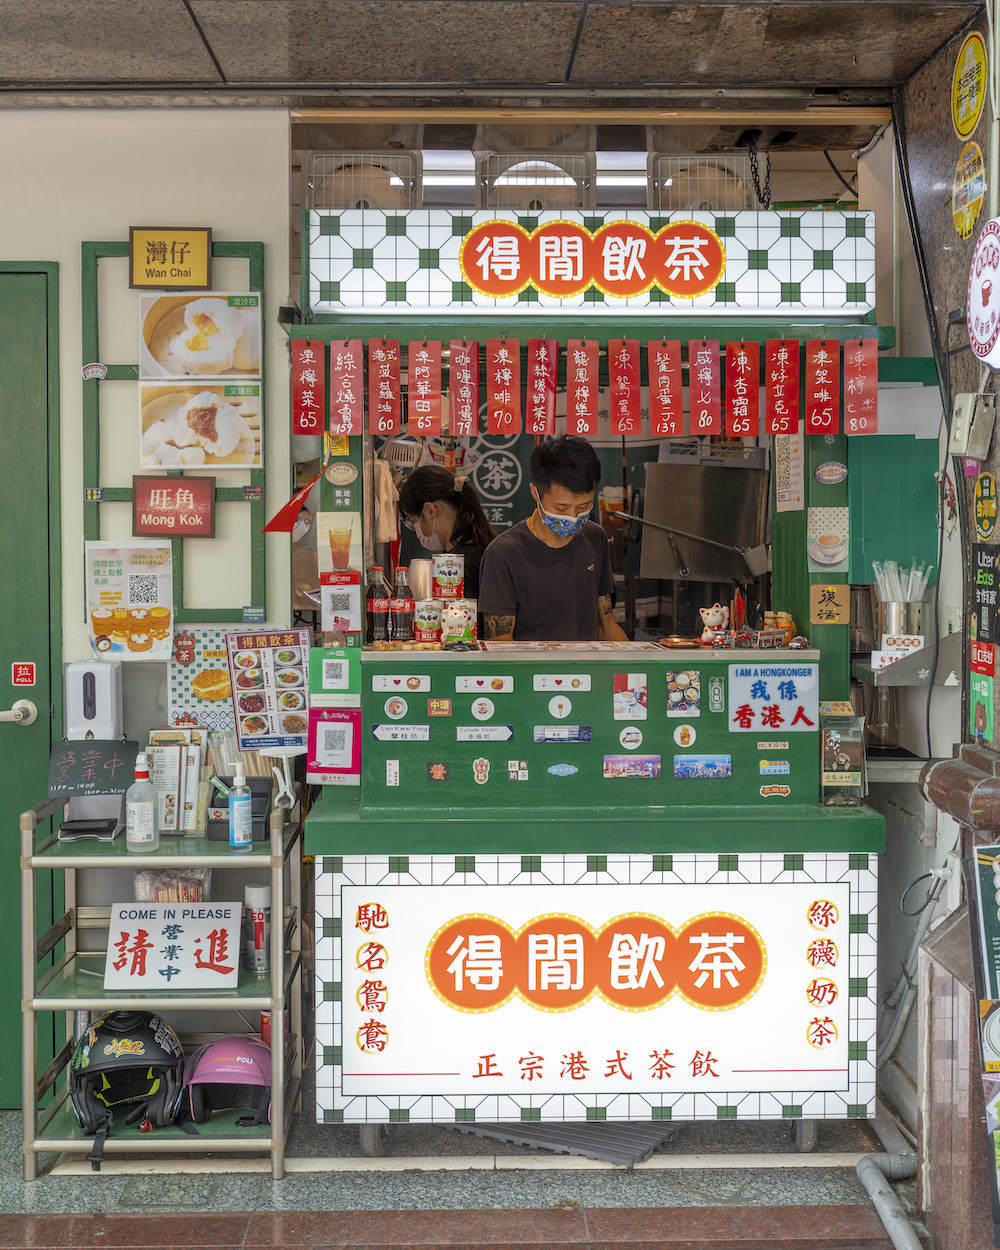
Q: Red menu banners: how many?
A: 15